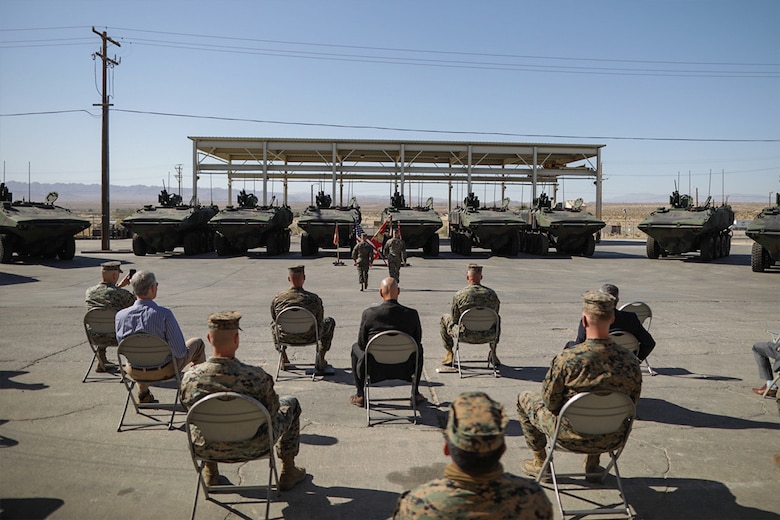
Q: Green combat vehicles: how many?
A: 9